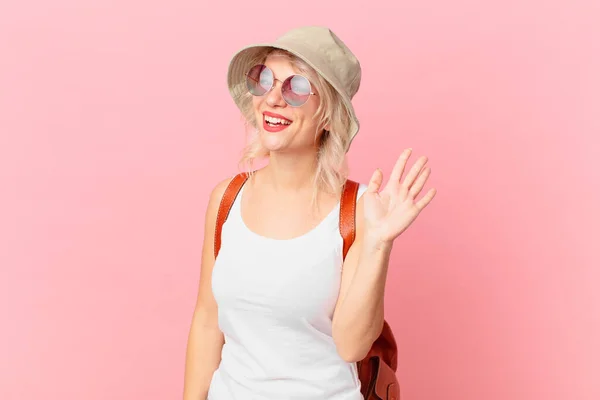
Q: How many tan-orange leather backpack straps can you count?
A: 2